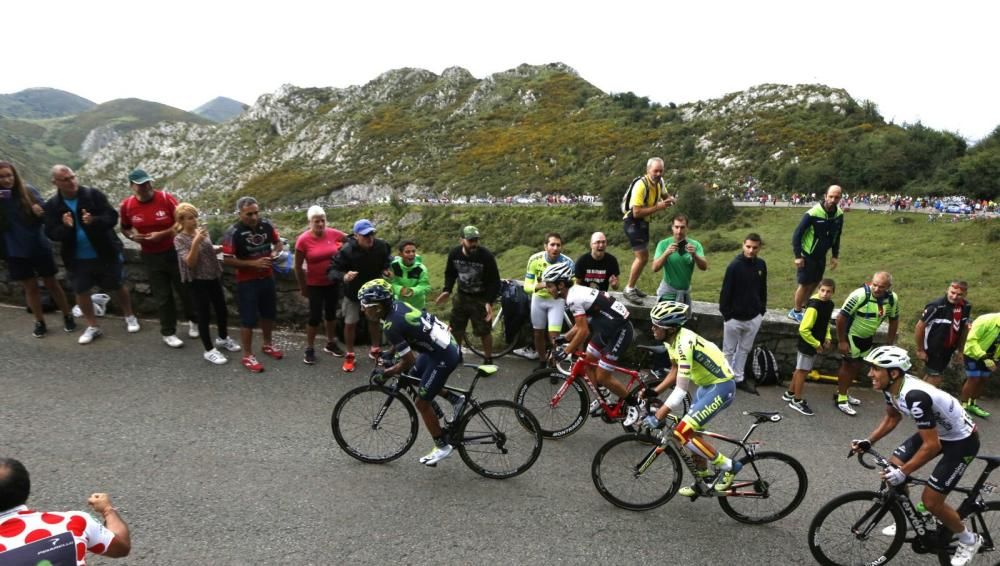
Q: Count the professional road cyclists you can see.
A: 4